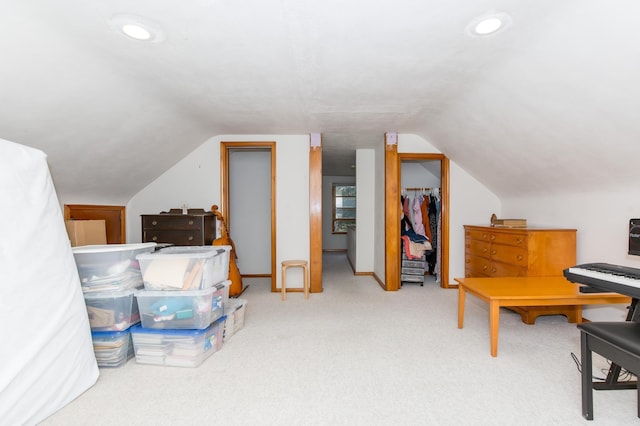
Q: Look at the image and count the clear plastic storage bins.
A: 7